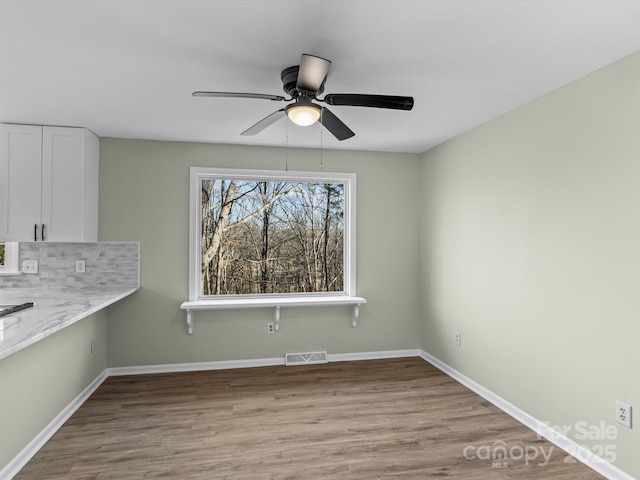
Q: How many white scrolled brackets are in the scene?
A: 3